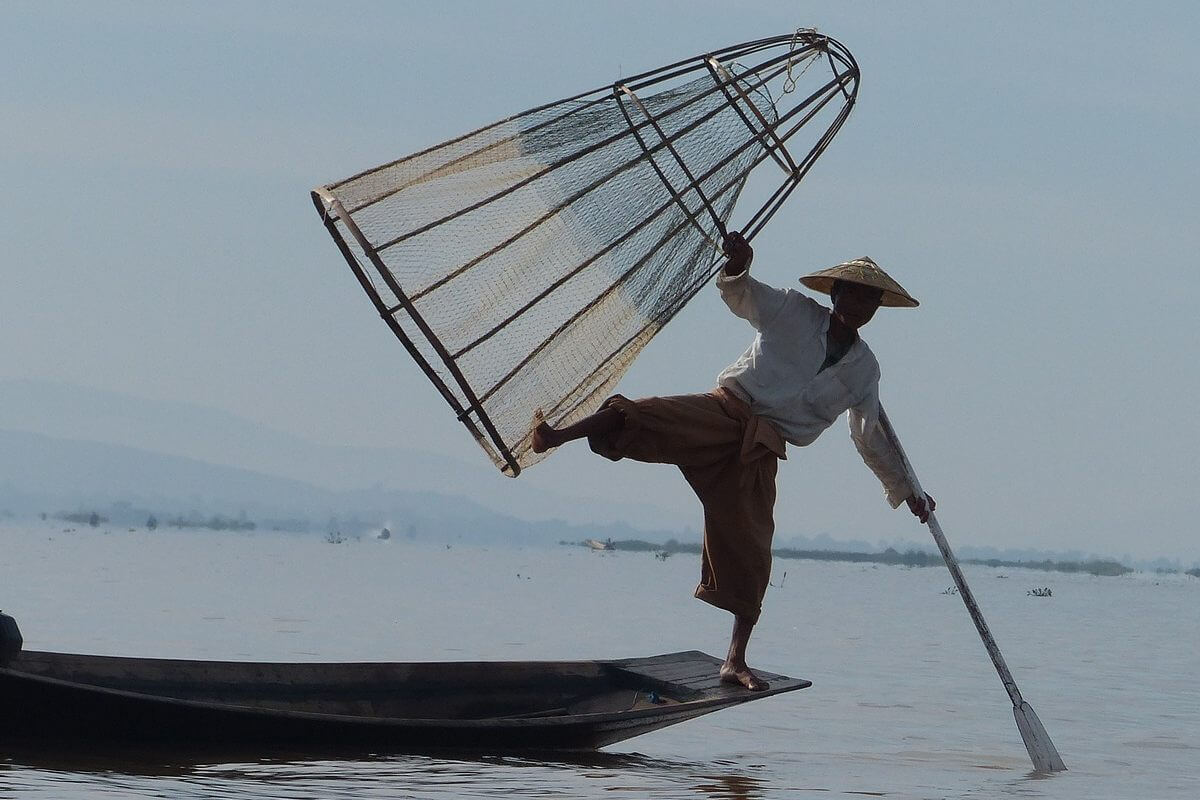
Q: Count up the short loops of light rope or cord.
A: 1